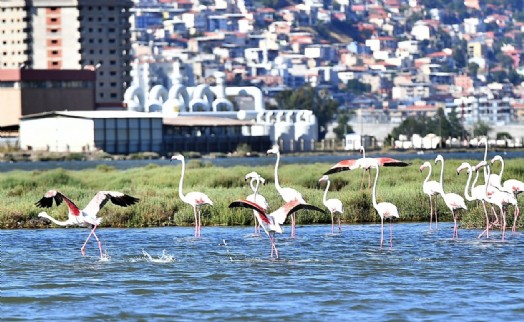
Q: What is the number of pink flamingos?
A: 15